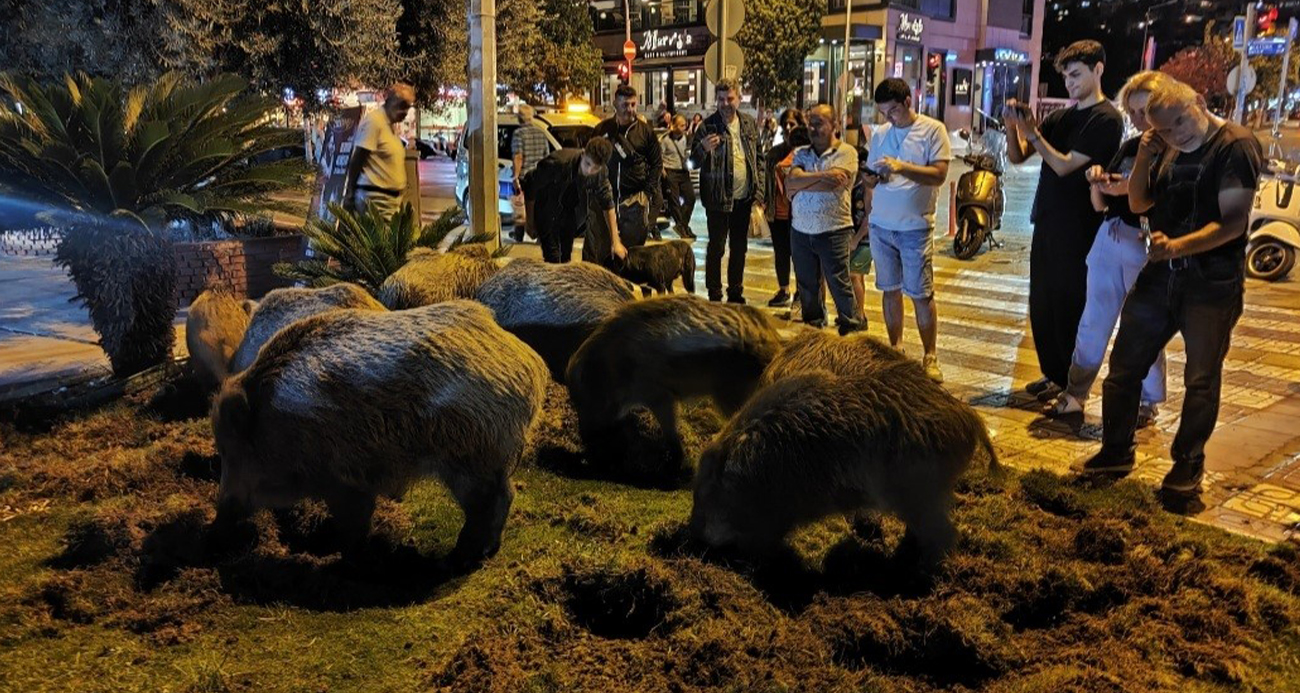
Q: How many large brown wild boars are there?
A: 8